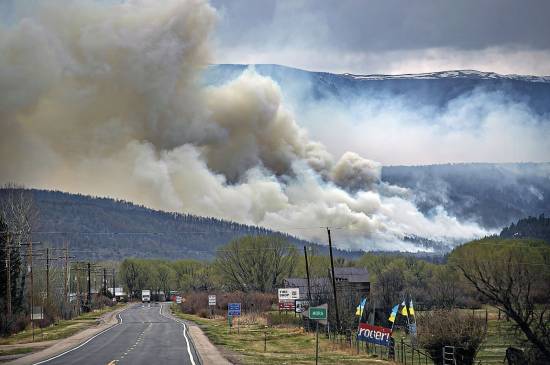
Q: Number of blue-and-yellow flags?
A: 4